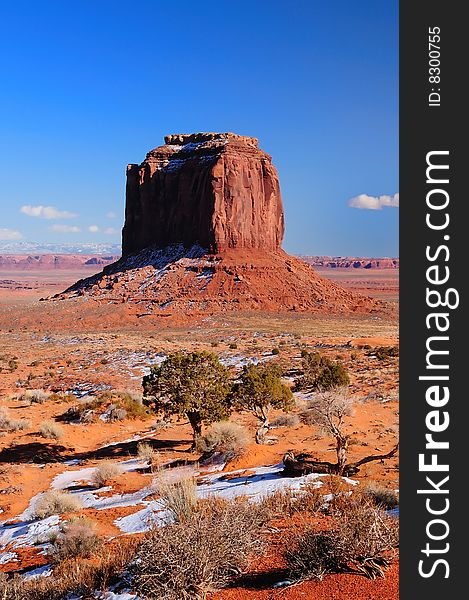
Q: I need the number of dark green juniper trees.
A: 3